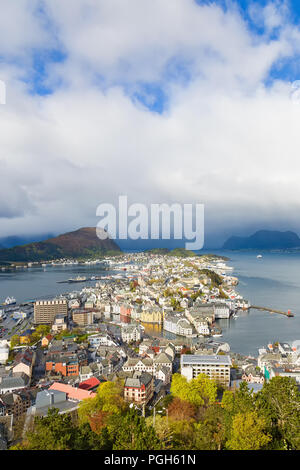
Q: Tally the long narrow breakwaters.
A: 1